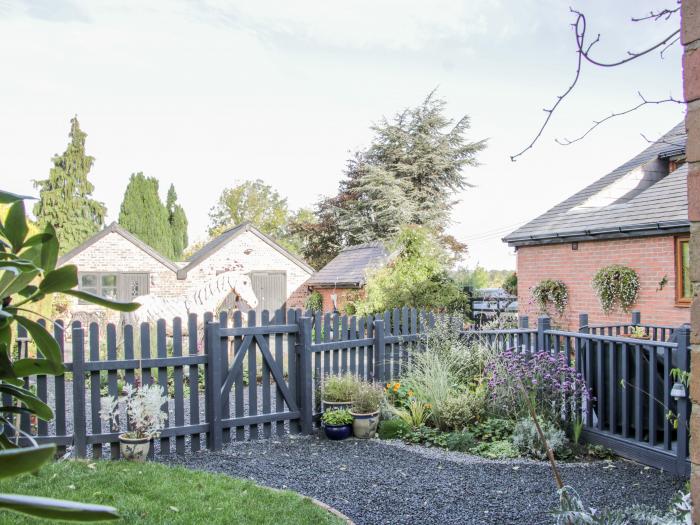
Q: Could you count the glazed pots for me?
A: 4